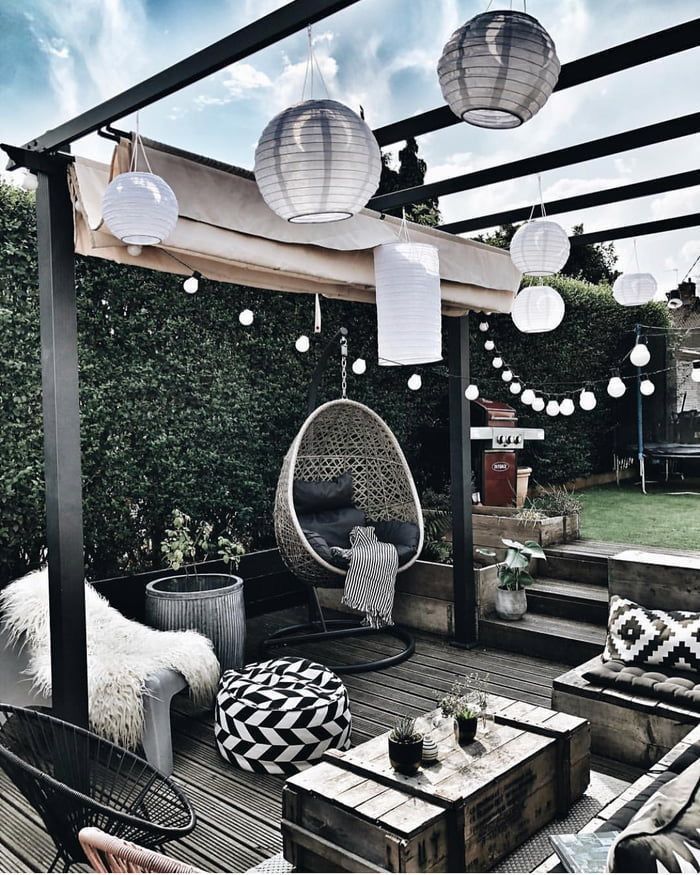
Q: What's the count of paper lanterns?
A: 7